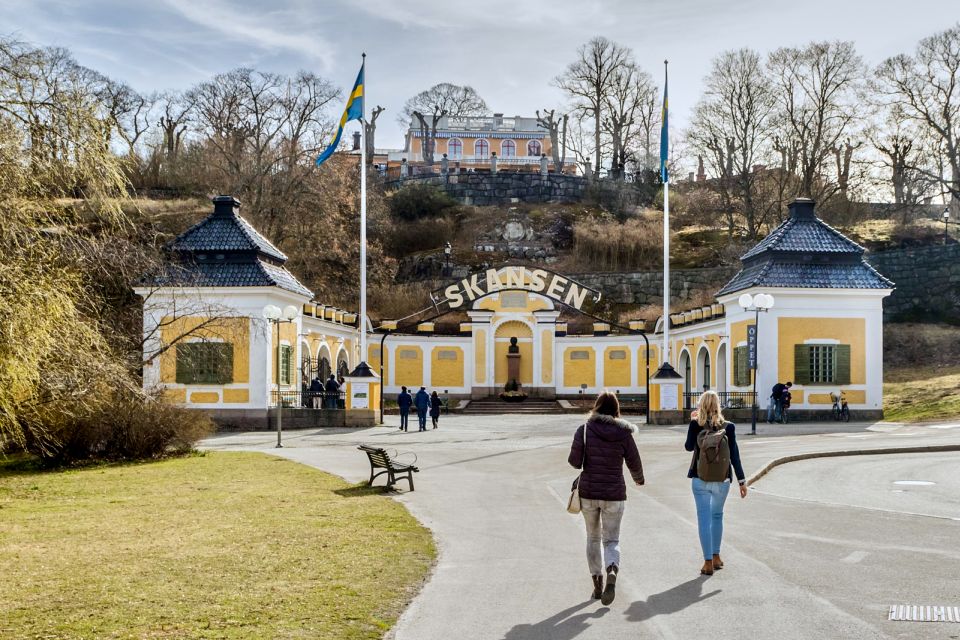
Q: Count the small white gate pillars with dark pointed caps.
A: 2